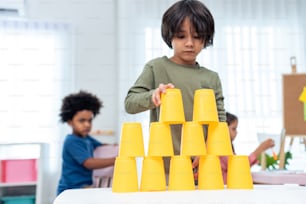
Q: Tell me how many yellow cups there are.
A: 11